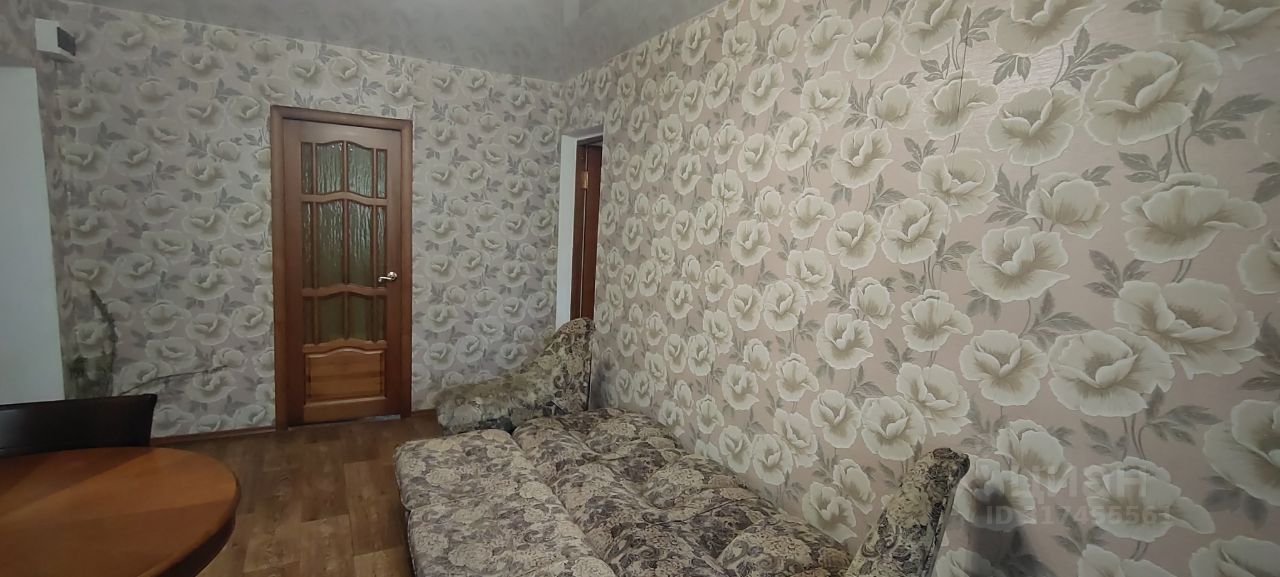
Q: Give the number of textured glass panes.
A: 12